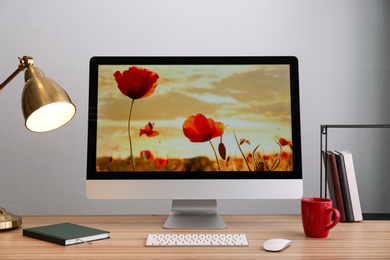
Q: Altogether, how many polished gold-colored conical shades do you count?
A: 1